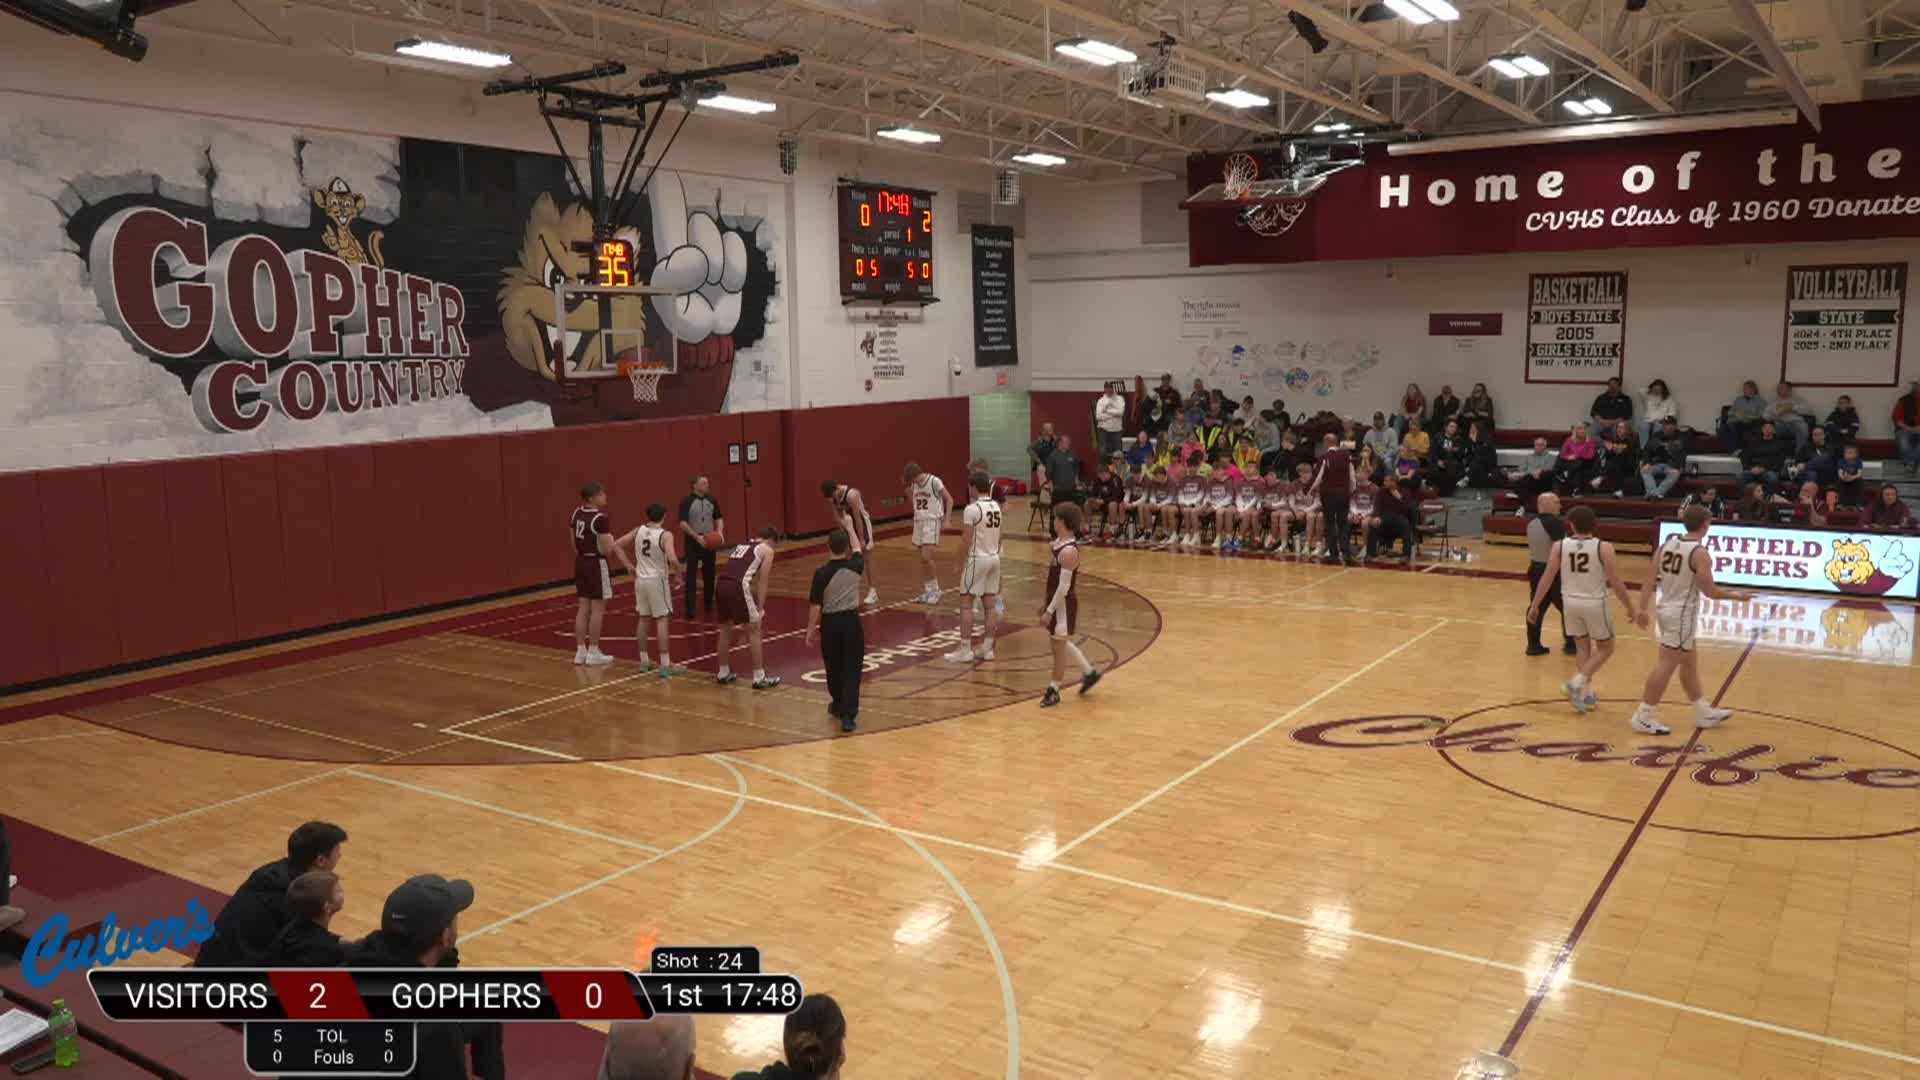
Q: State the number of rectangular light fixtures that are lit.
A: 10